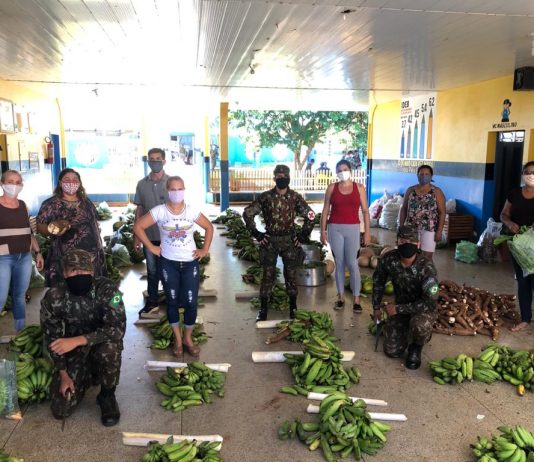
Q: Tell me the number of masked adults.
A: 10